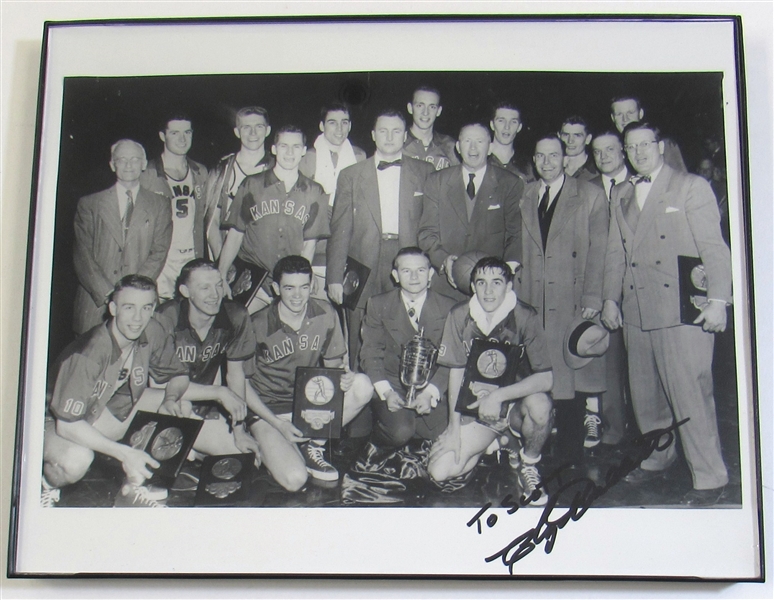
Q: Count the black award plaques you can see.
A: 7